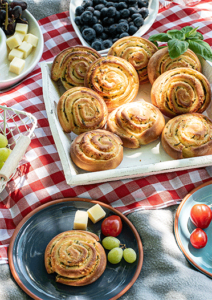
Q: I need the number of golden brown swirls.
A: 10